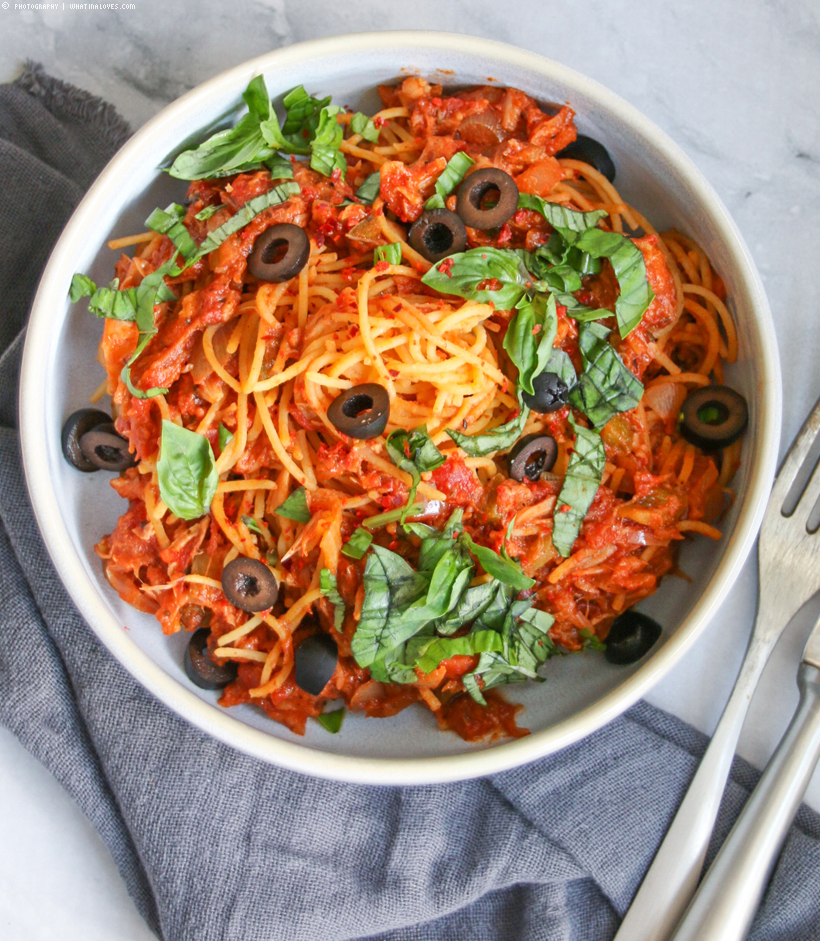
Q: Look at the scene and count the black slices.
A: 14